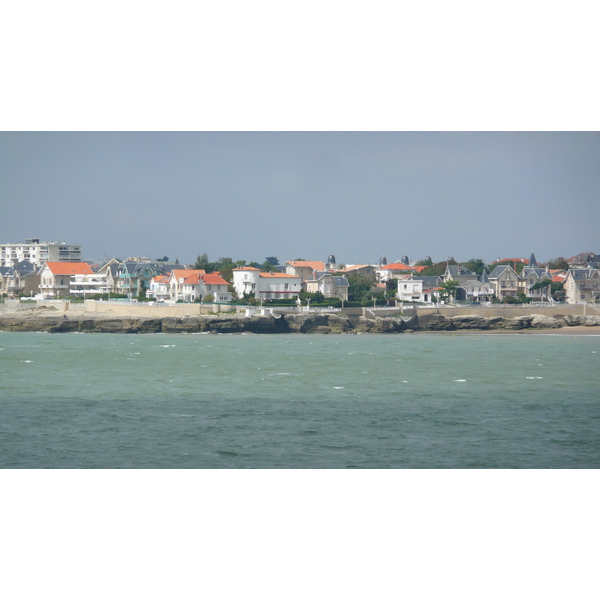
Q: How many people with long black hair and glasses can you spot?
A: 0